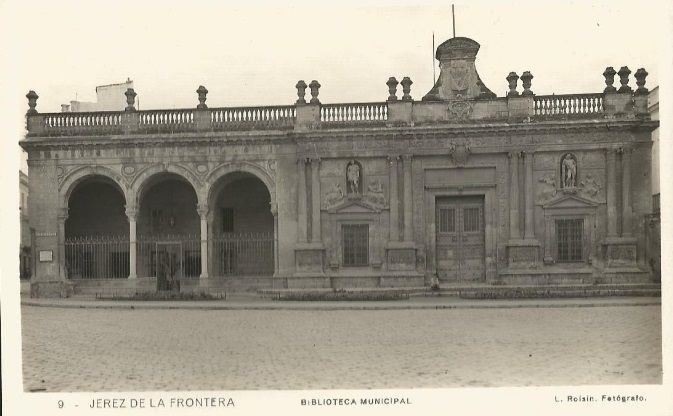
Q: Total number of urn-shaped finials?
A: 12